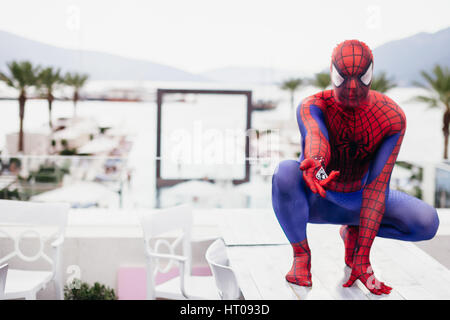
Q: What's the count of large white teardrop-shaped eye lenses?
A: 2